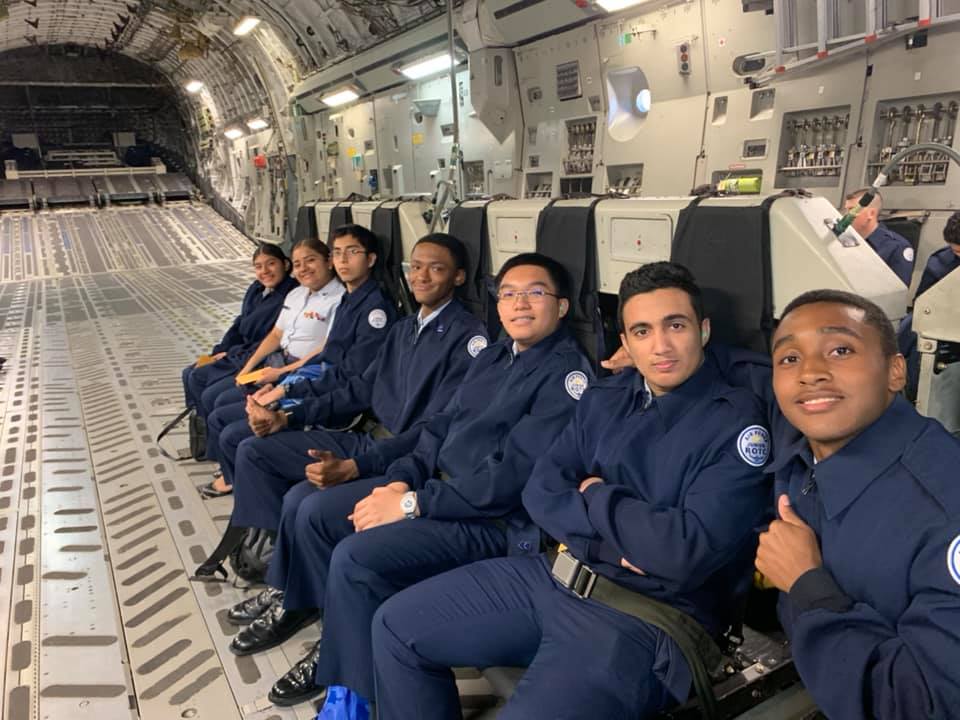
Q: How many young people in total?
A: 7